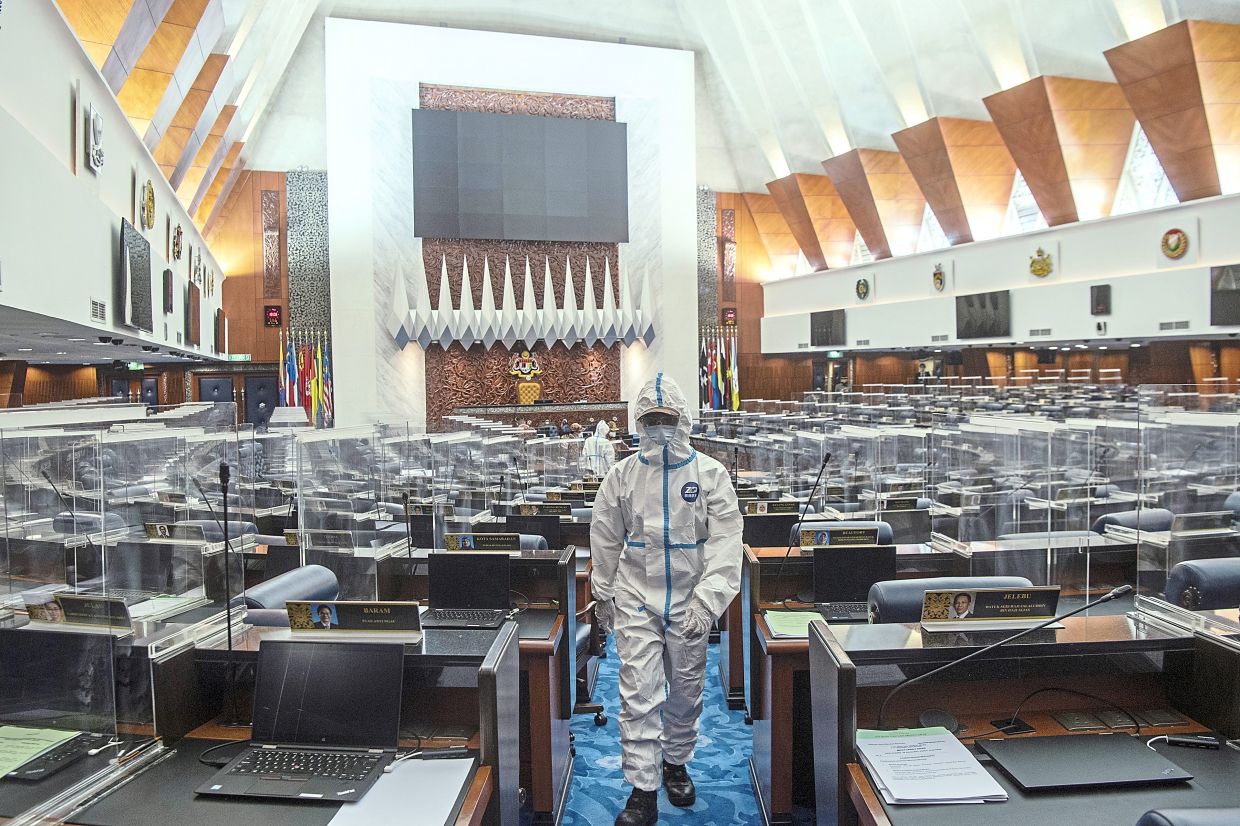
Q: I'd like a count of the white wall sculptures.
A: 13